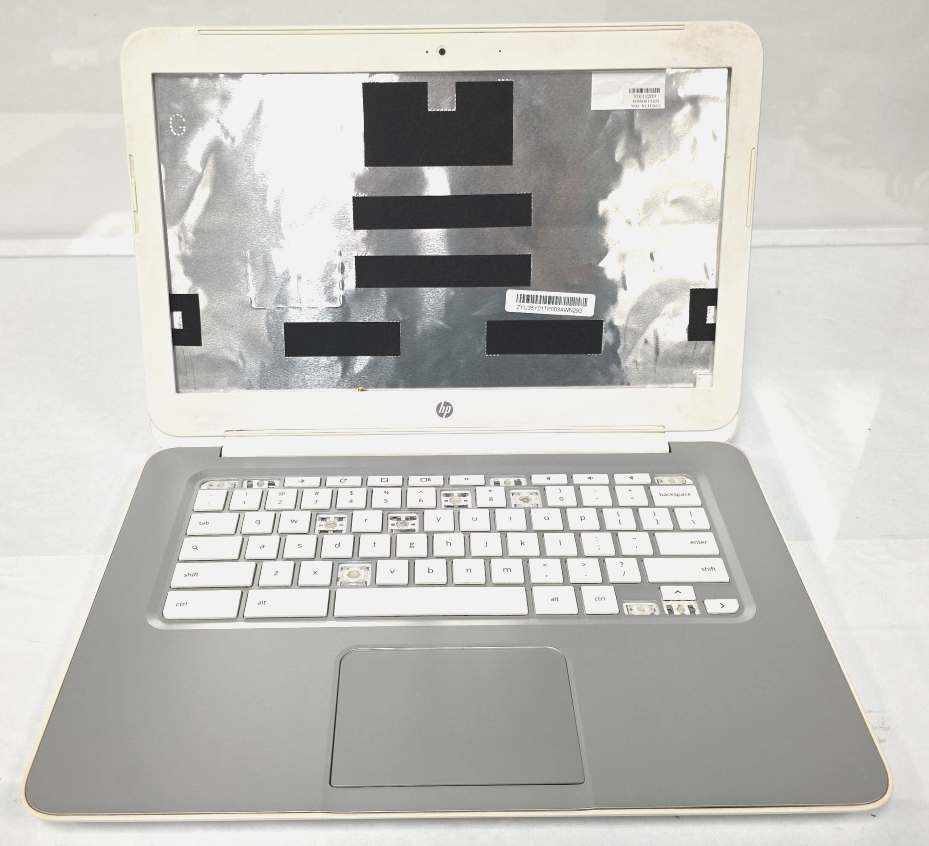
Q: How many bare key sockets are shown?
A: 11